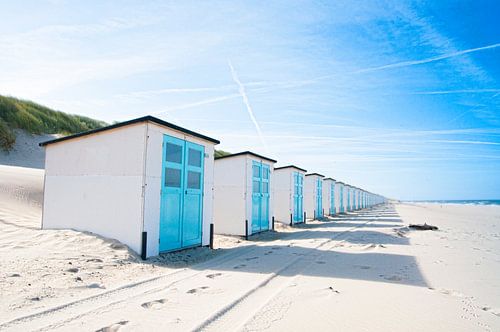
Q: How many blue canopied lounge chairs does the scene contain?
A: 0